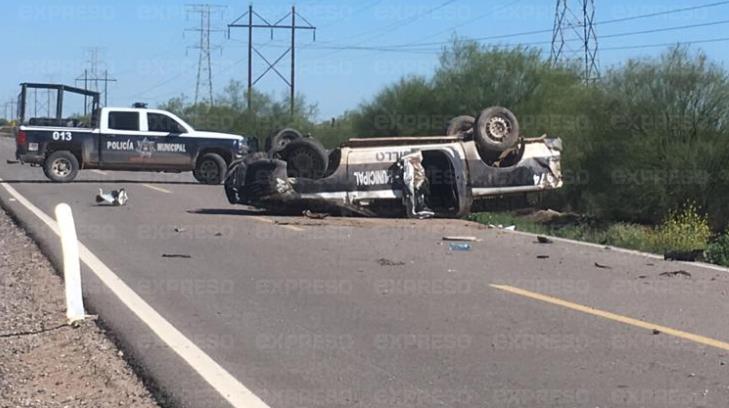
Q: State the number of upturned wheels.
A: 4